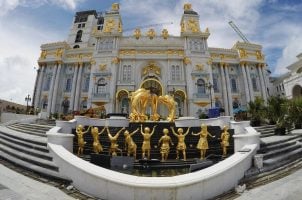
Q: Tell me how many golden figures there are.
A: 9